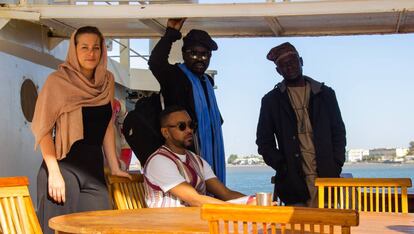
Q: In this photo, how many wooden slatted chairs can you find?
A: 4